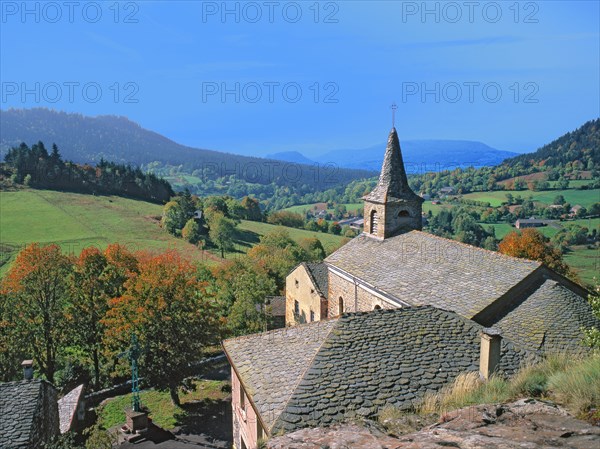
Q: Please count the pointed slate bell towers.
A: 1